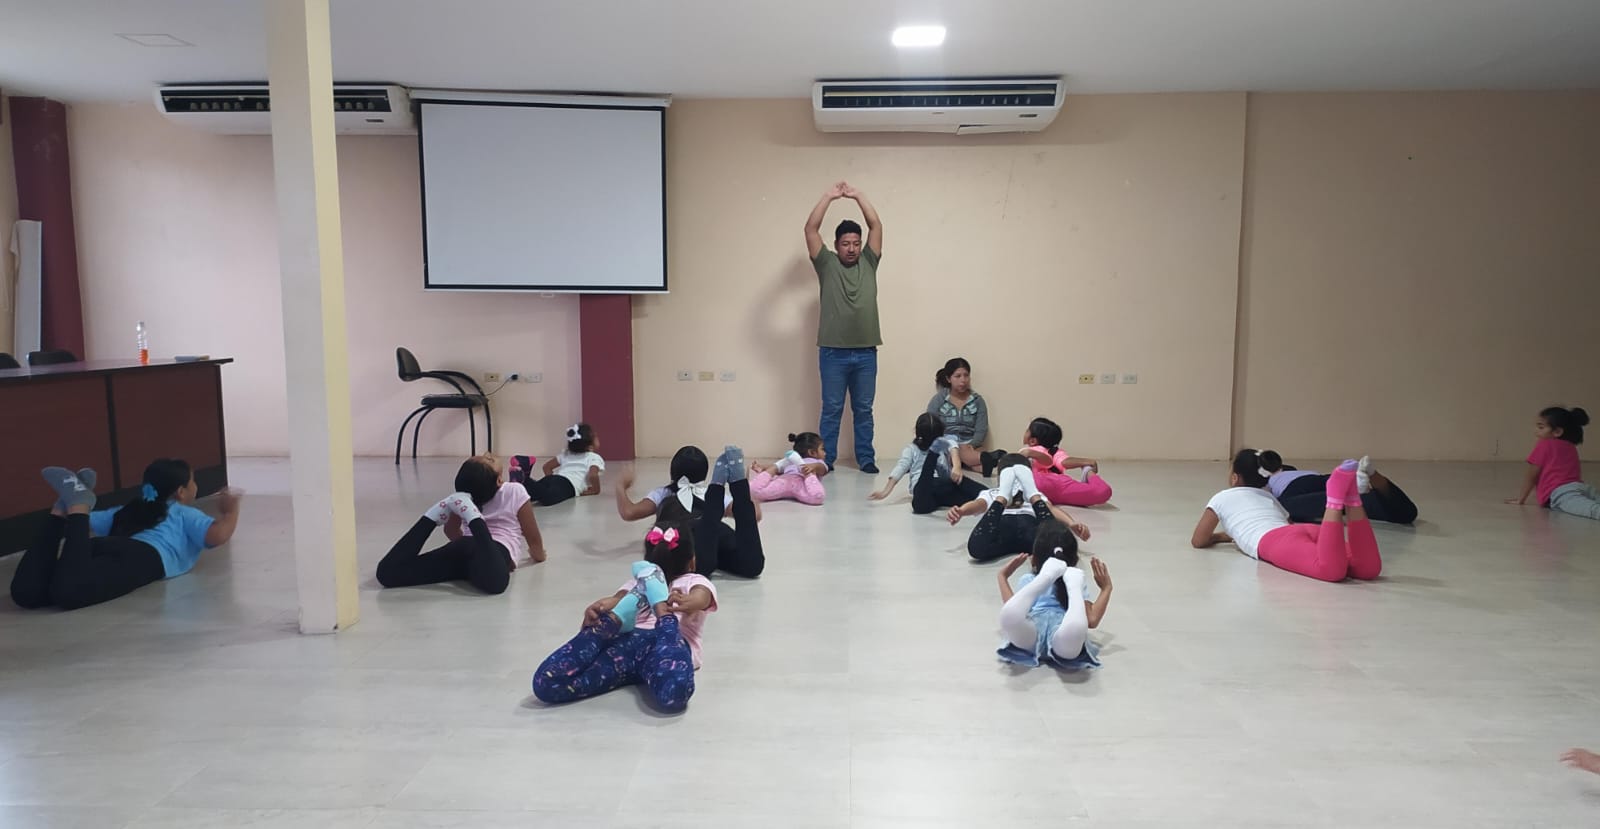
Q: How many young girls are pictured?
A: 13